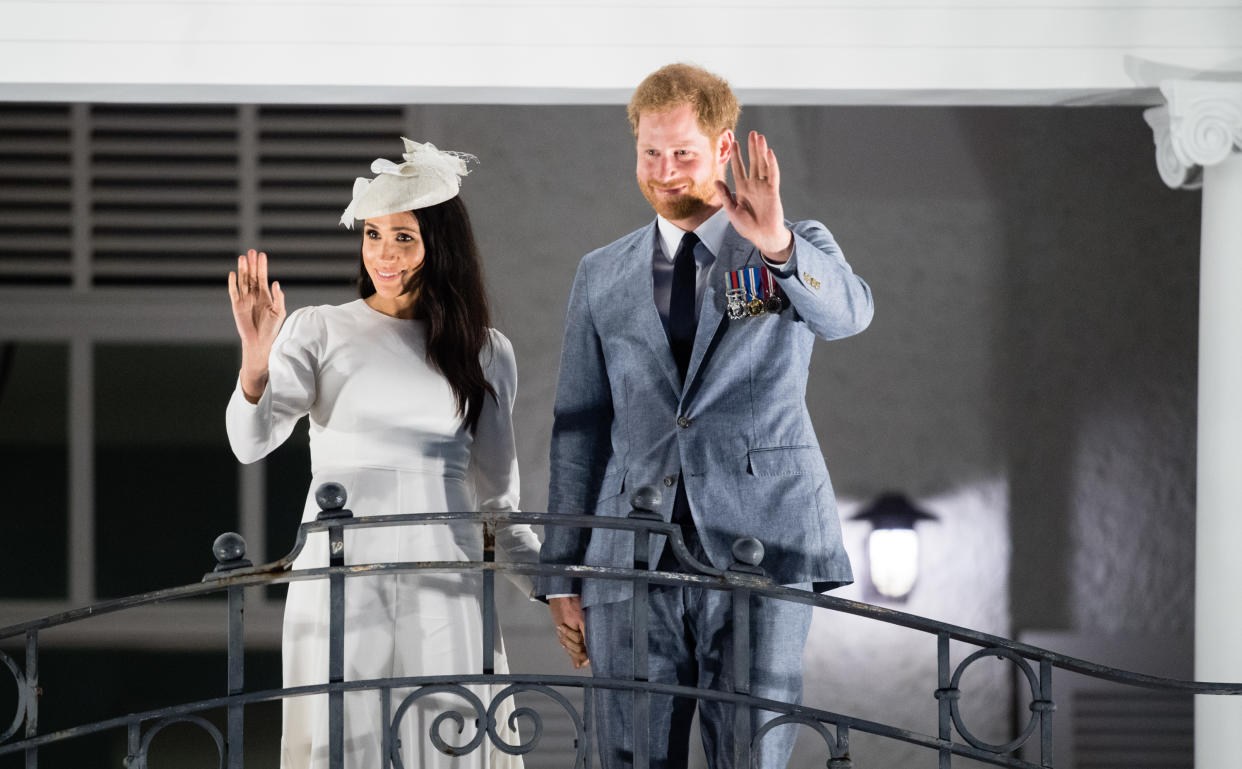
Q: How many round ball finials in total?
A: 4